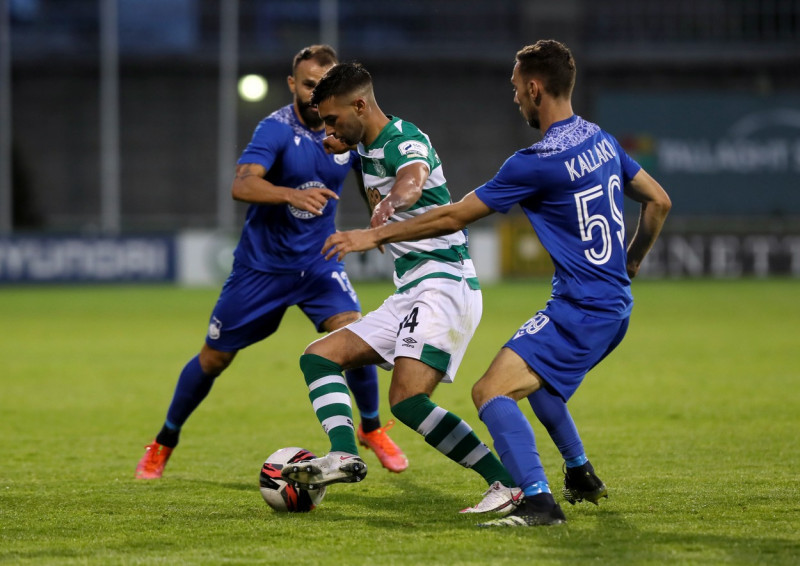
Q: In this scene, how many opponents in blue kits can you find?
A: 2